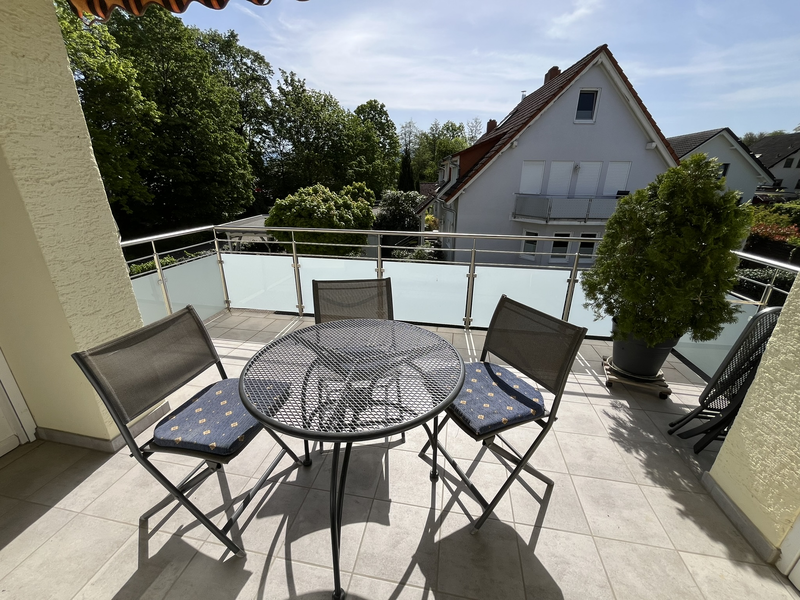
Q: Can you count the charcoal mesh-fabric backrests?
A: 3